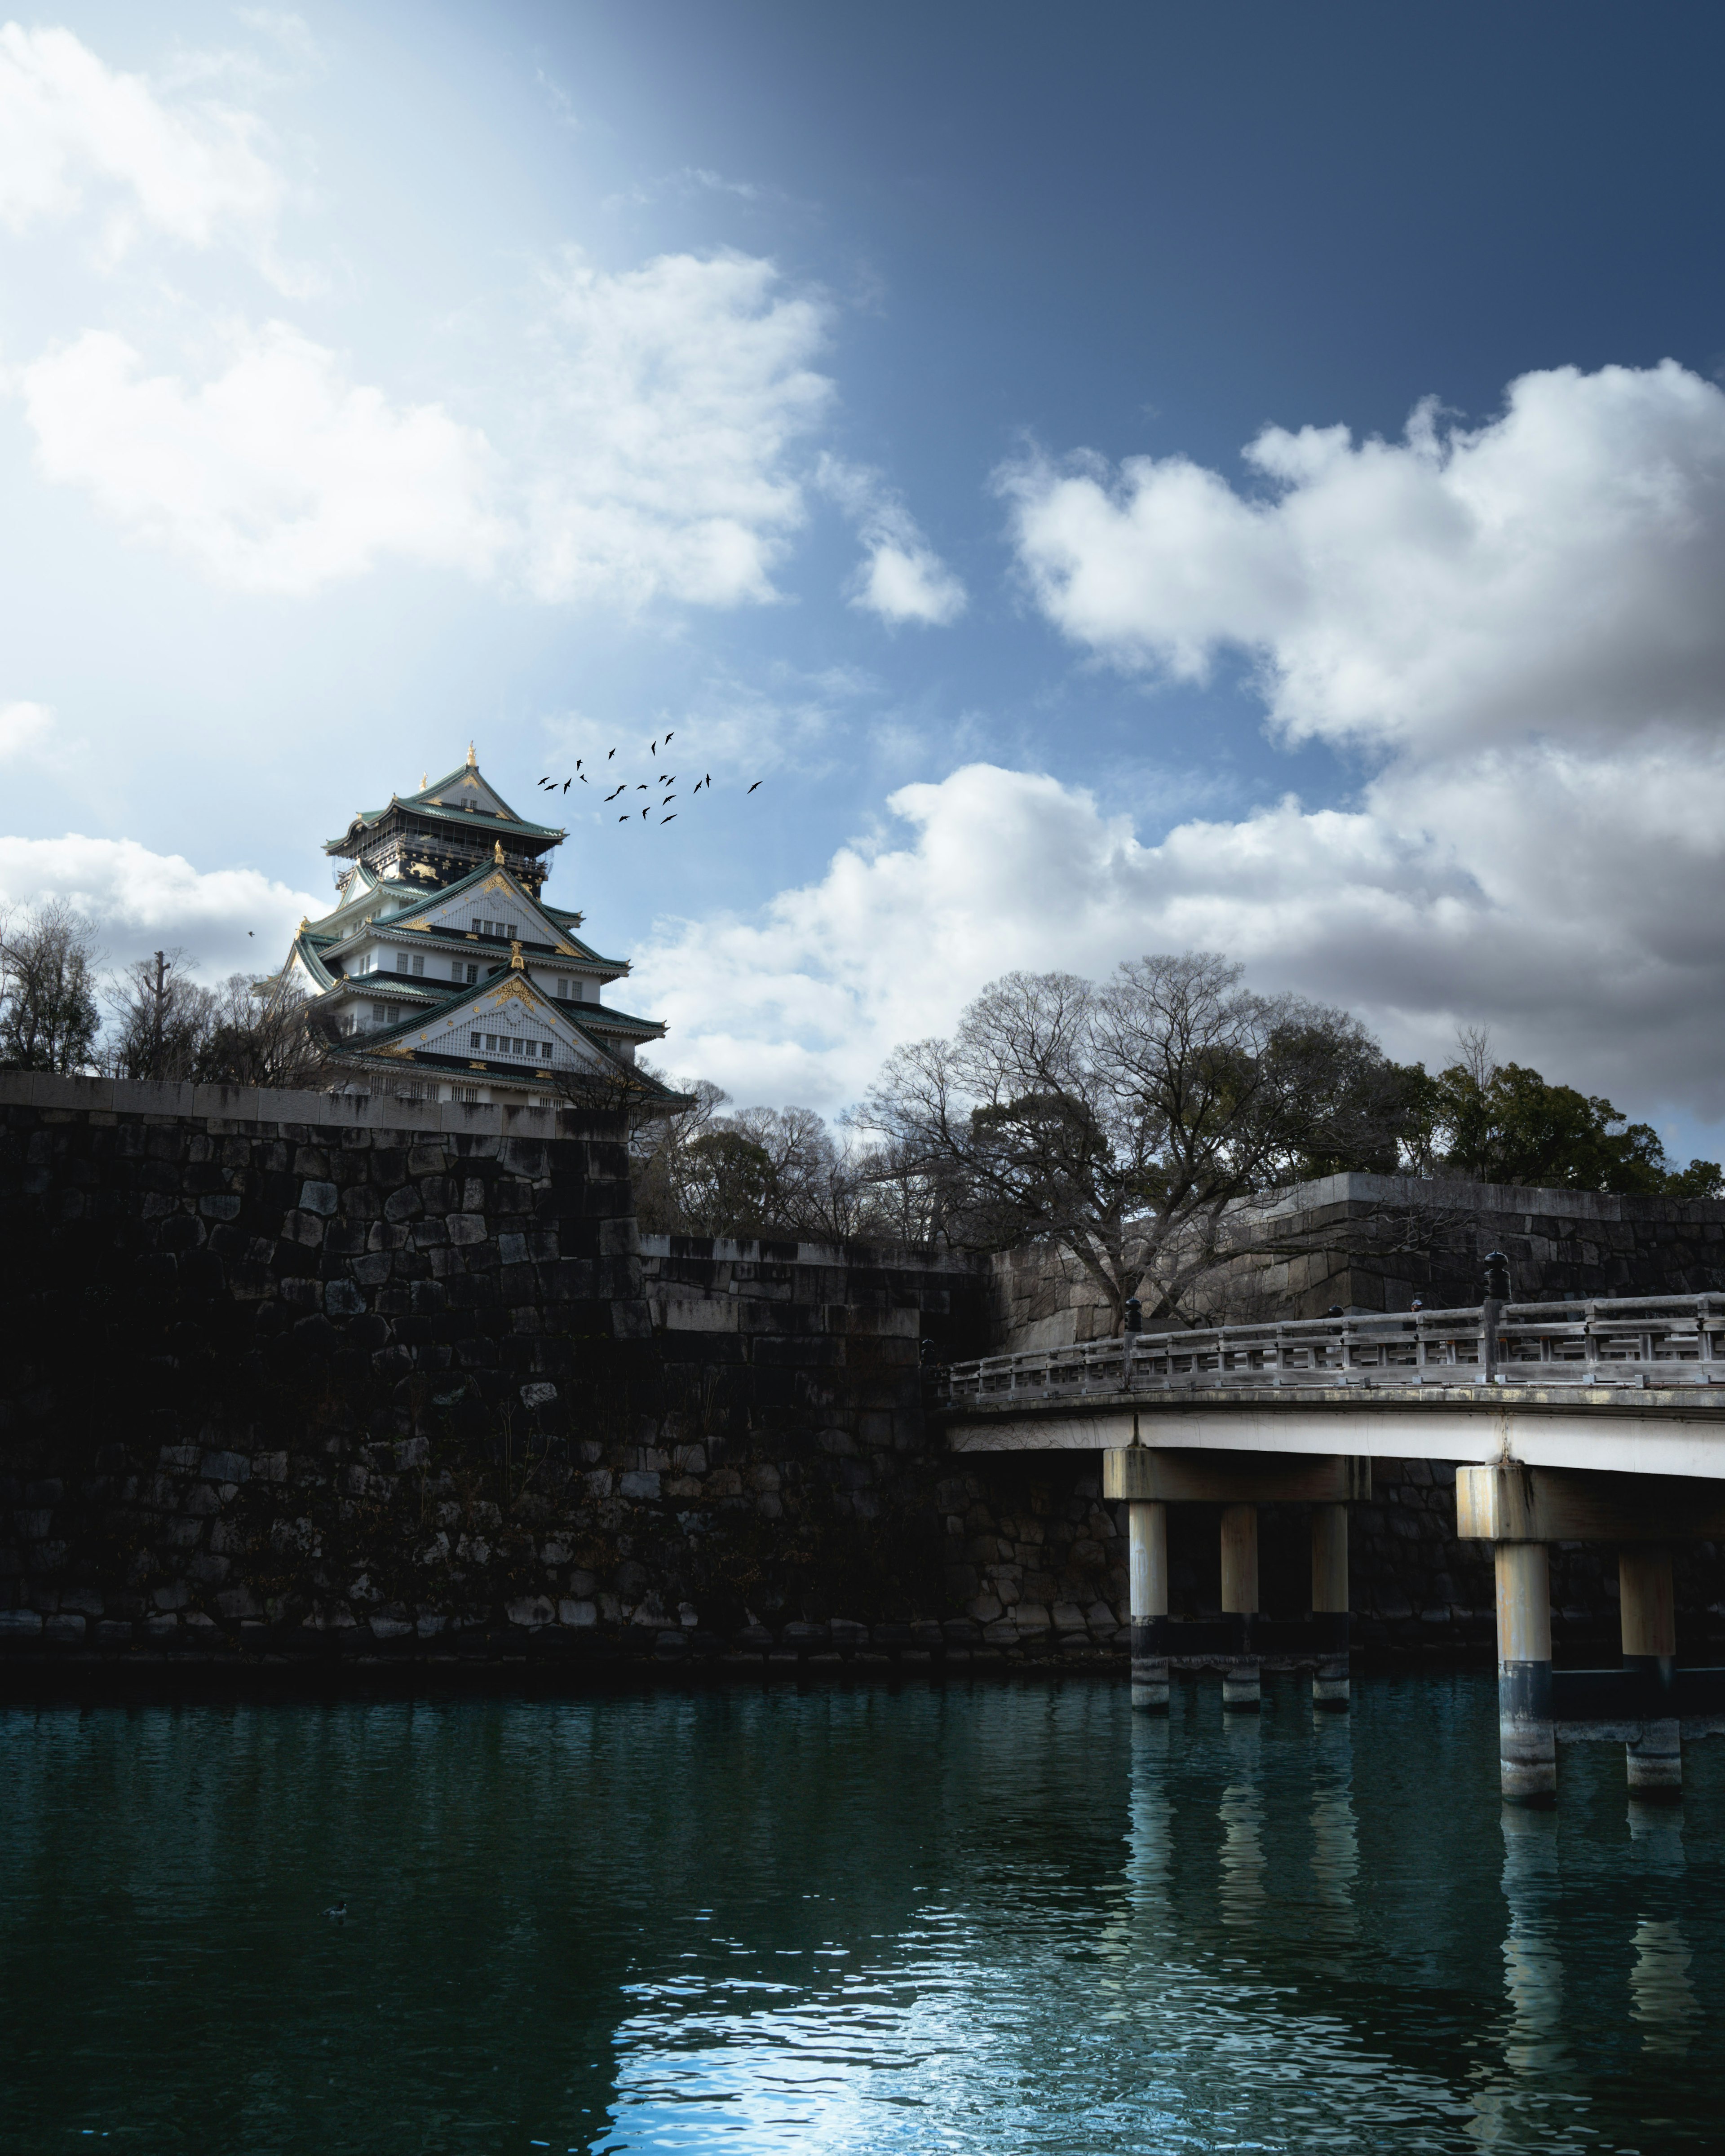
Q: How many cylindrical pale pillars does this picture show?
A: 5